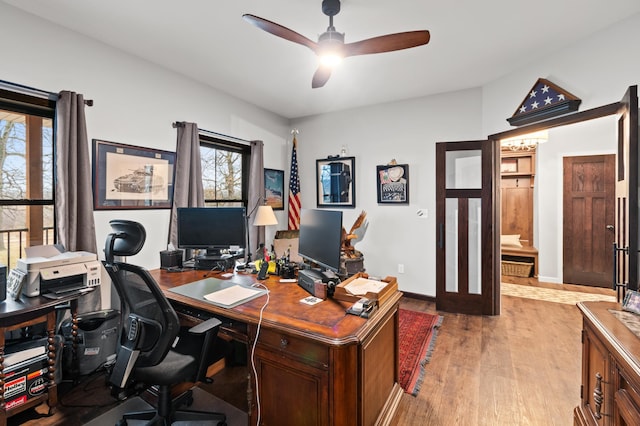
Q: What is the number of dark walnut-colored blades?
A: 3